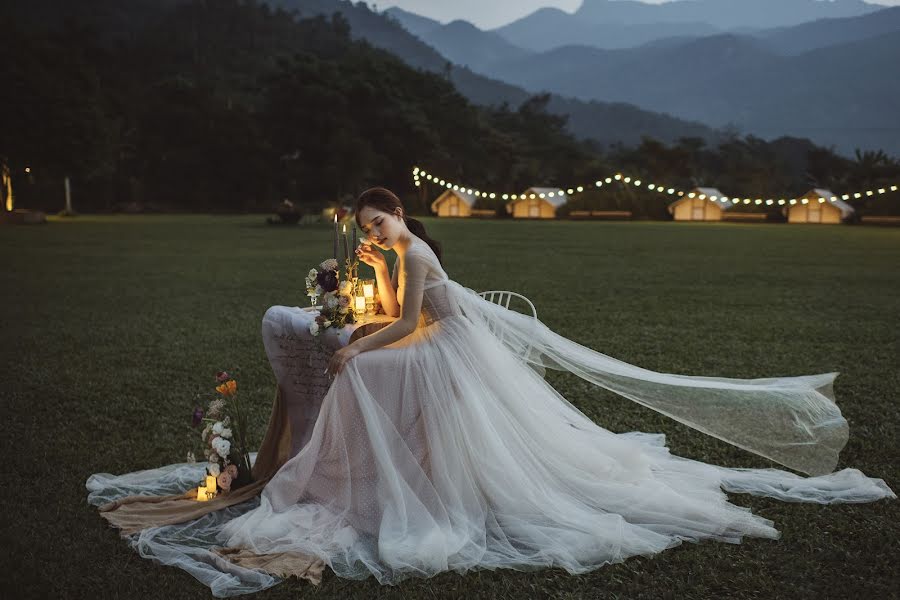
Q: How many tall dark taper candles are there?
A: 3